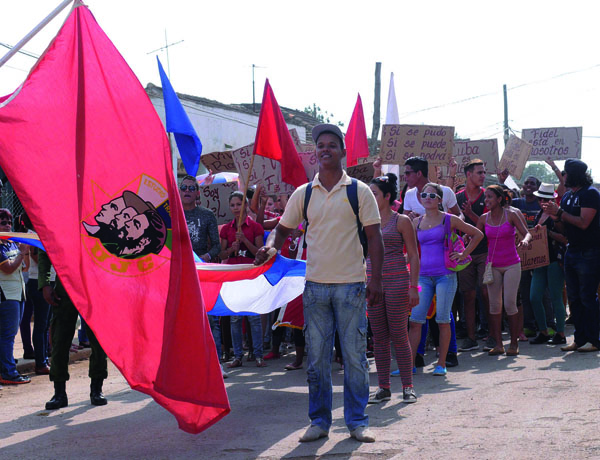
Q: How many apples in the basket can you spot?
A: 0